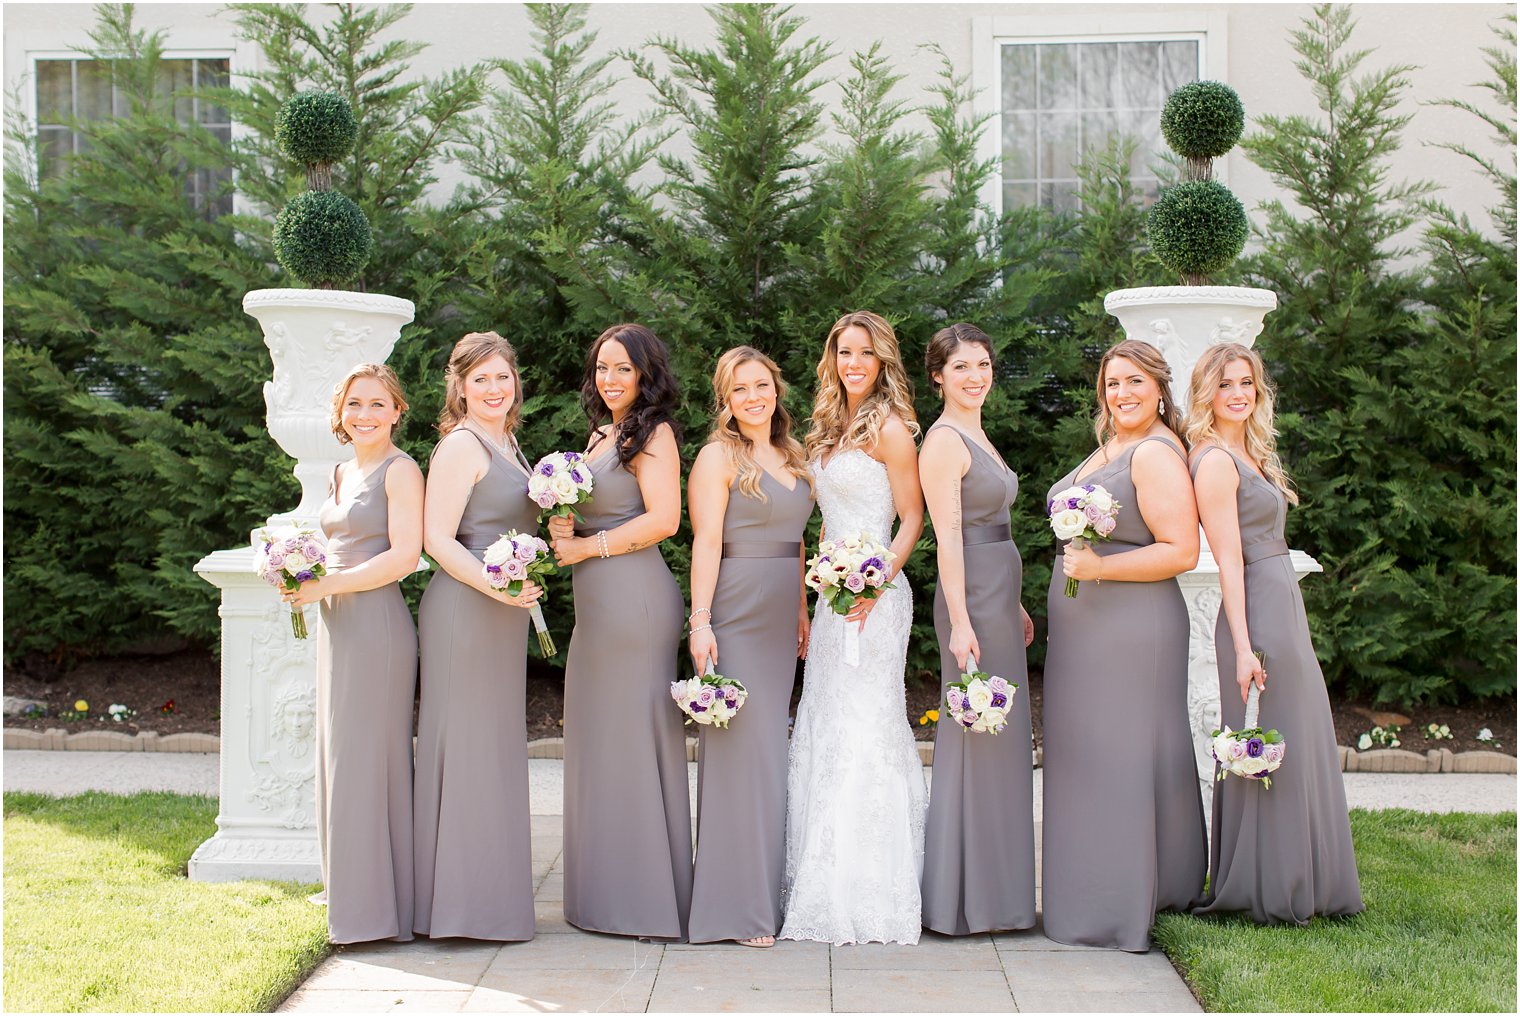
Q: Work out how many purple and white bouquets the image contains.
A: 8